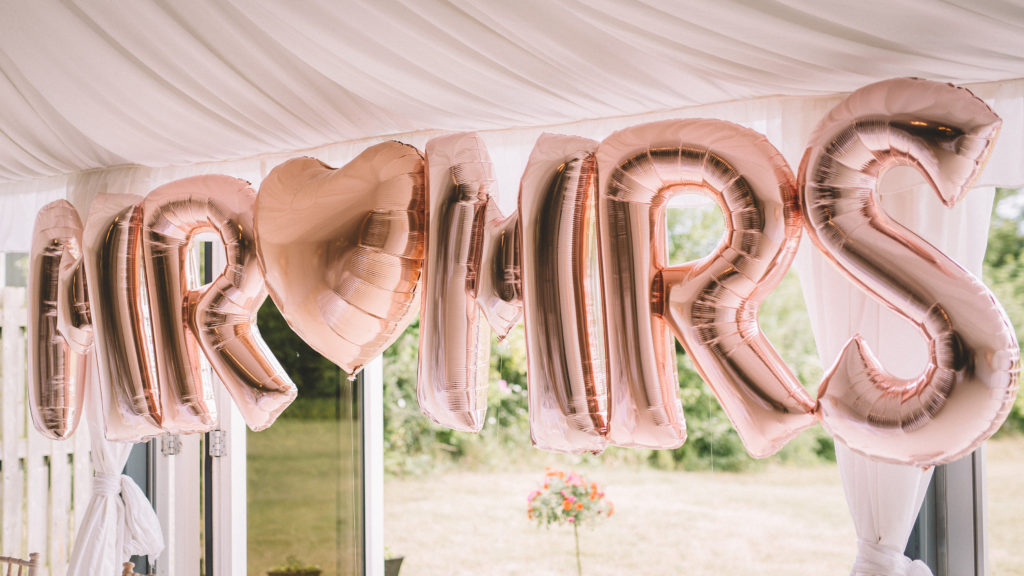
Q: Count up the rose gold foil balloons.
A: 6